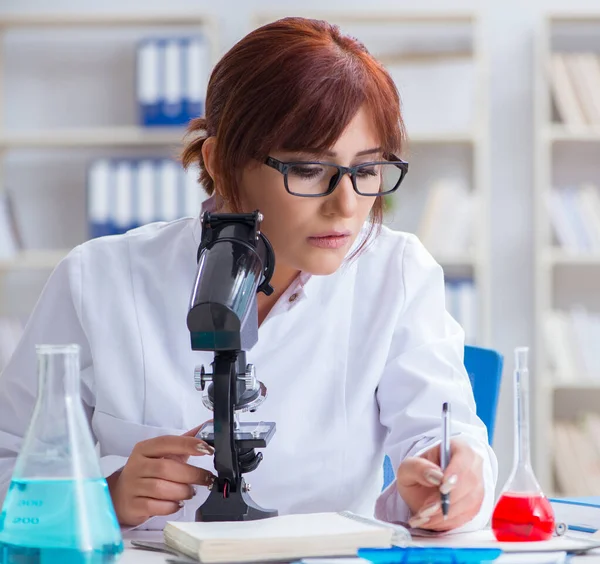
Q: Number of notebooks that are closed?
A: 0